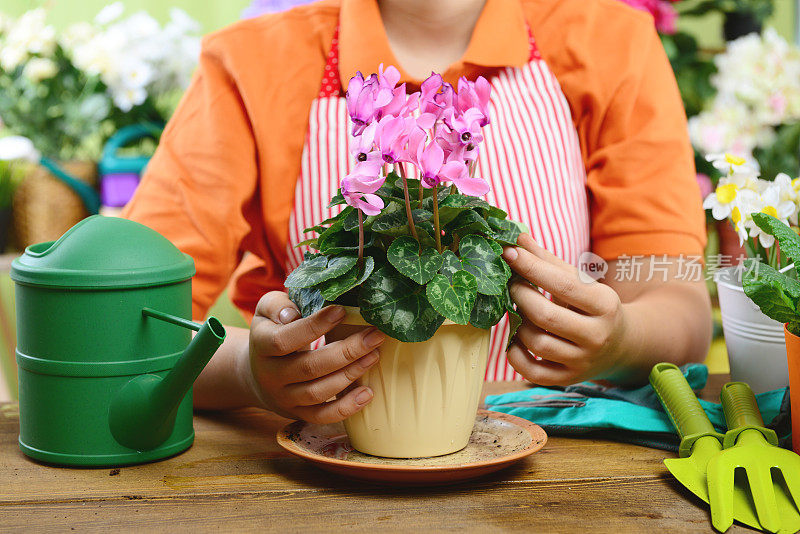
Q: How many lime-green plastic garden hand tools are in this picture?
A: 2